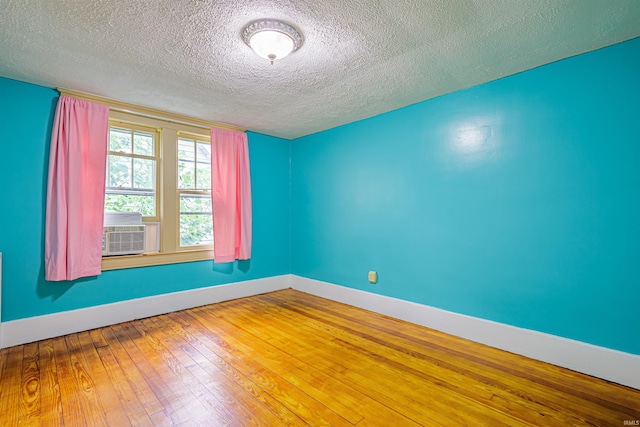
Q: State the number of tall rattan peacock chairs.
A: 0